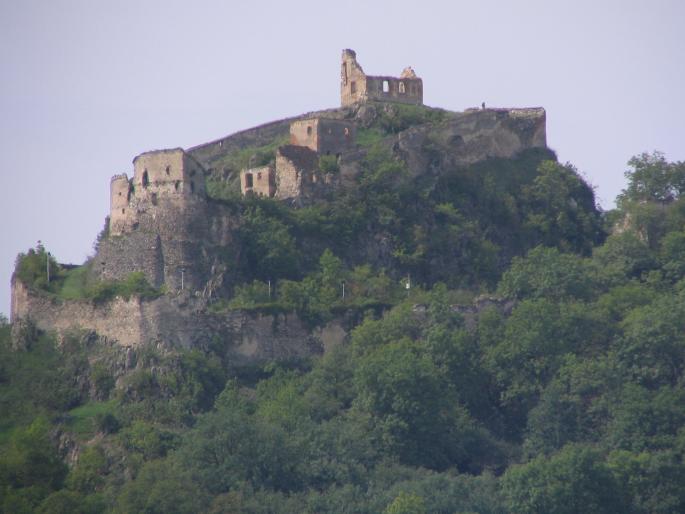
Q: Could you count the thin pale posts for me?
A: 5